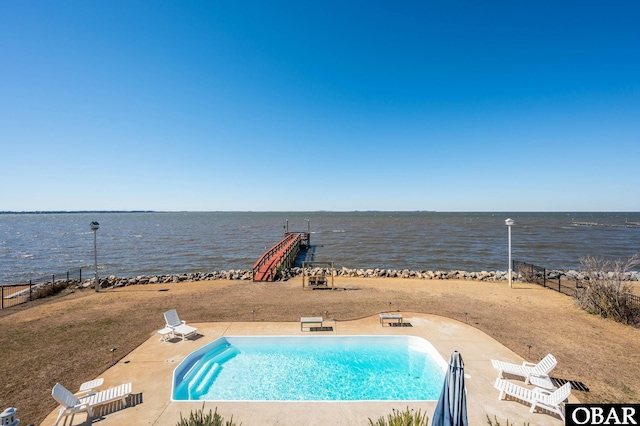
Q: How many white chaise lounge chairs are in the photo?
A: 4